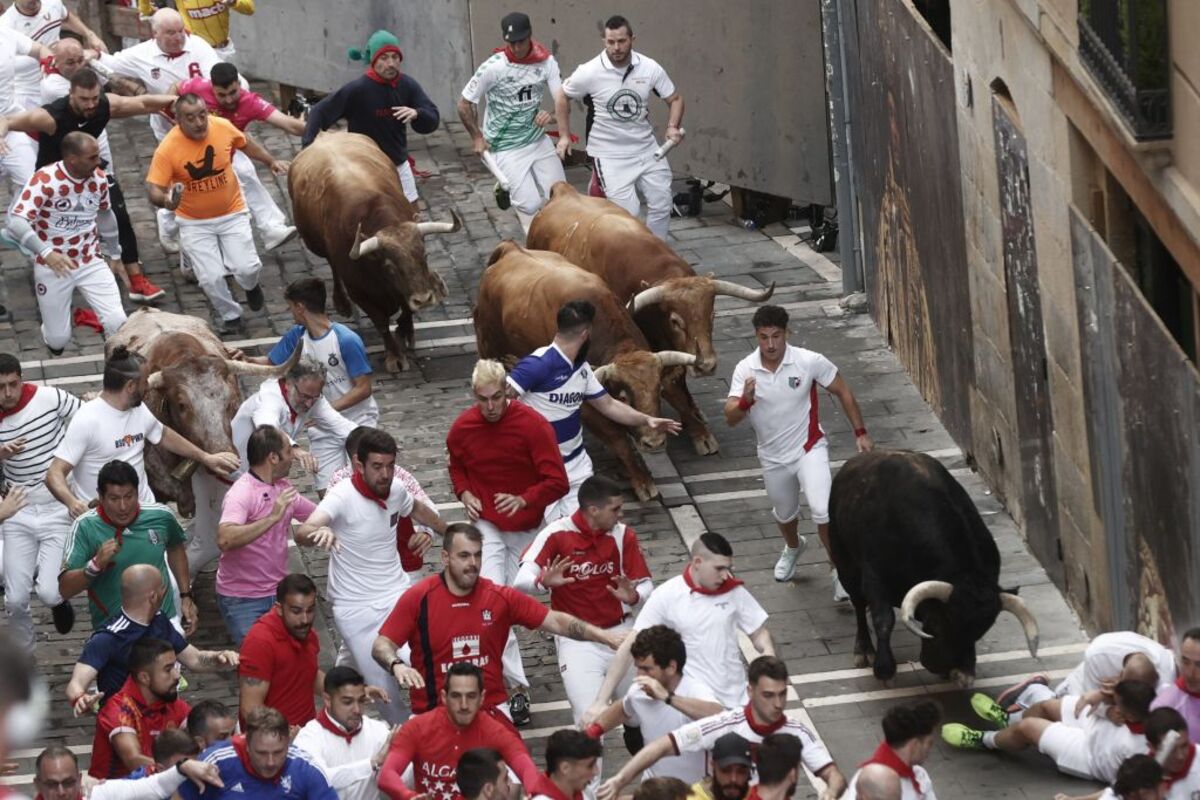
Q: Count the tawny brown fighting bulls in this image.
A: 3